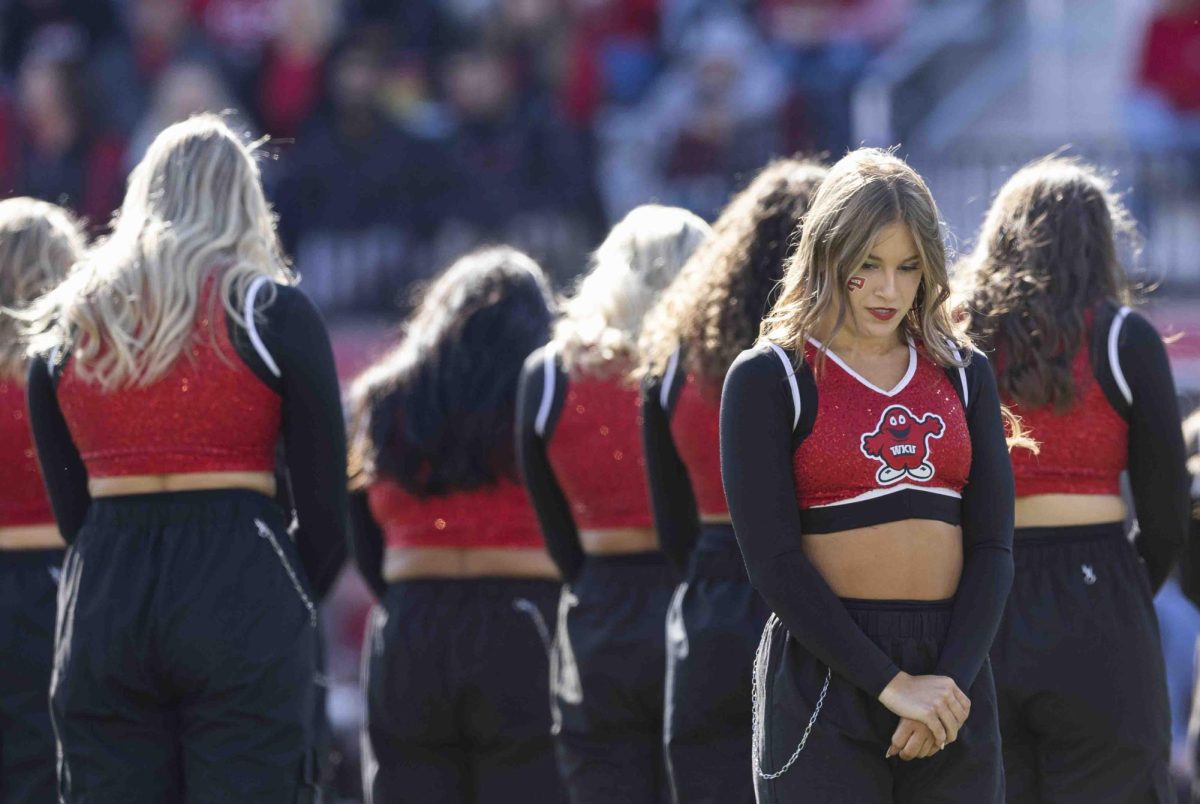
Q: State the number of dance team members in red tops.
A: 7